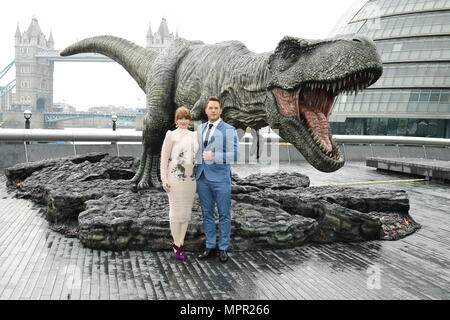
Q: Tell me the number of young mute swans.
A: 0